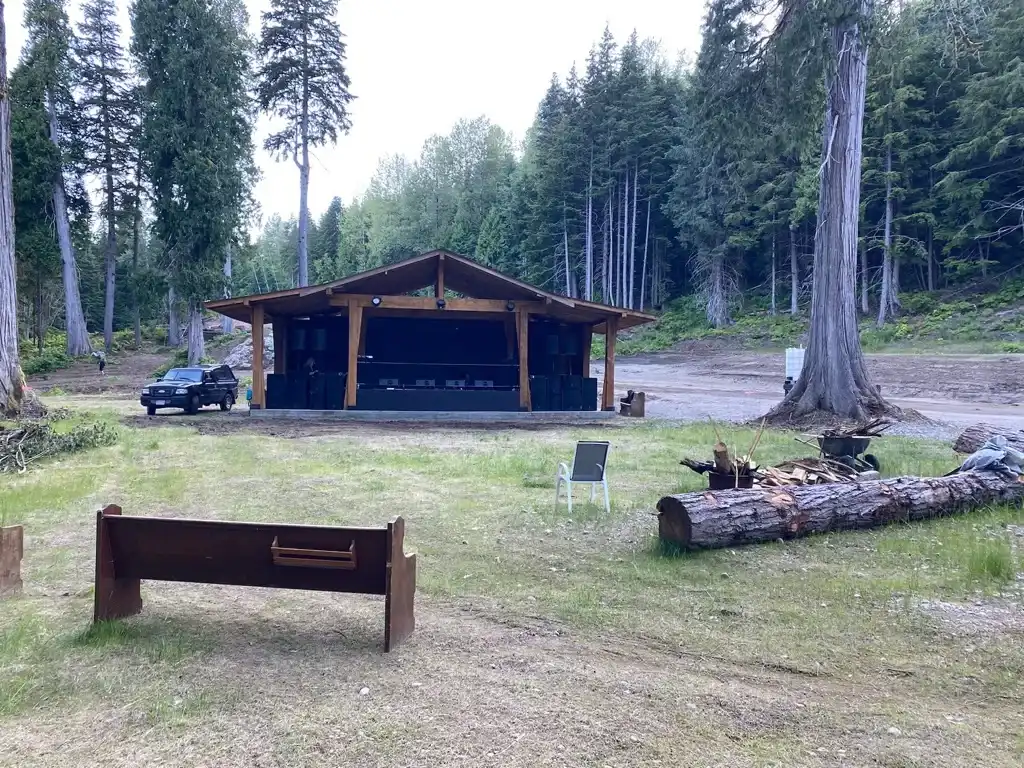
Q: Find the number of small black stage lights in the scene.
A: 3